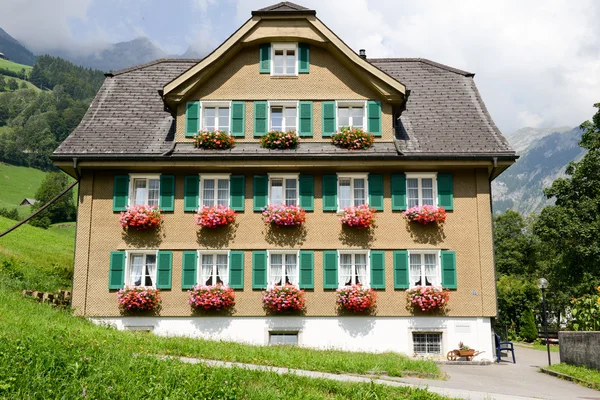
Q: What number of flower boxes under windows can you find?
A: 13